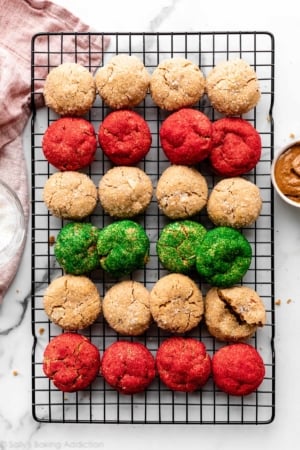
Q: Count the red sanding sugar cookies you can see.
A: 8